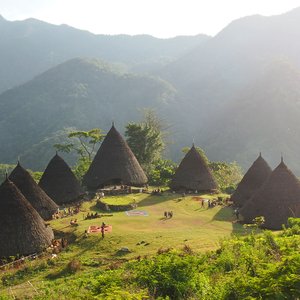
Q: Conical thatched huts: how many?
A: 7